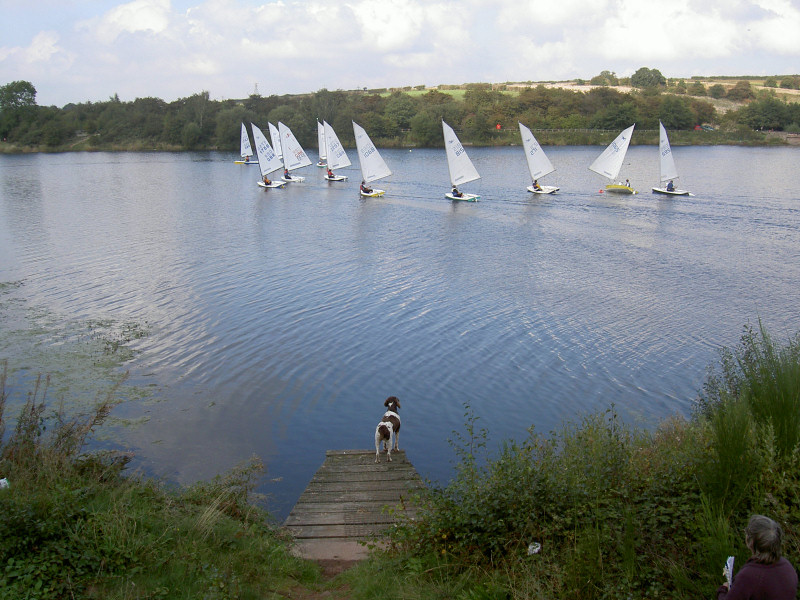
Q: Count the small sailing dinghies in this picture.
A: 11